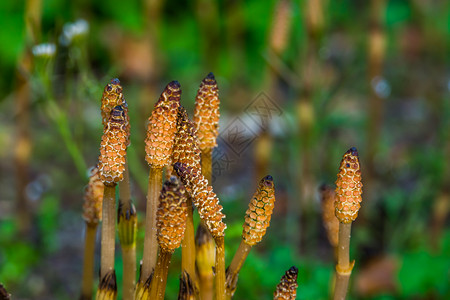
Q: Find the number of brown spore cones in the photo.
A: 12